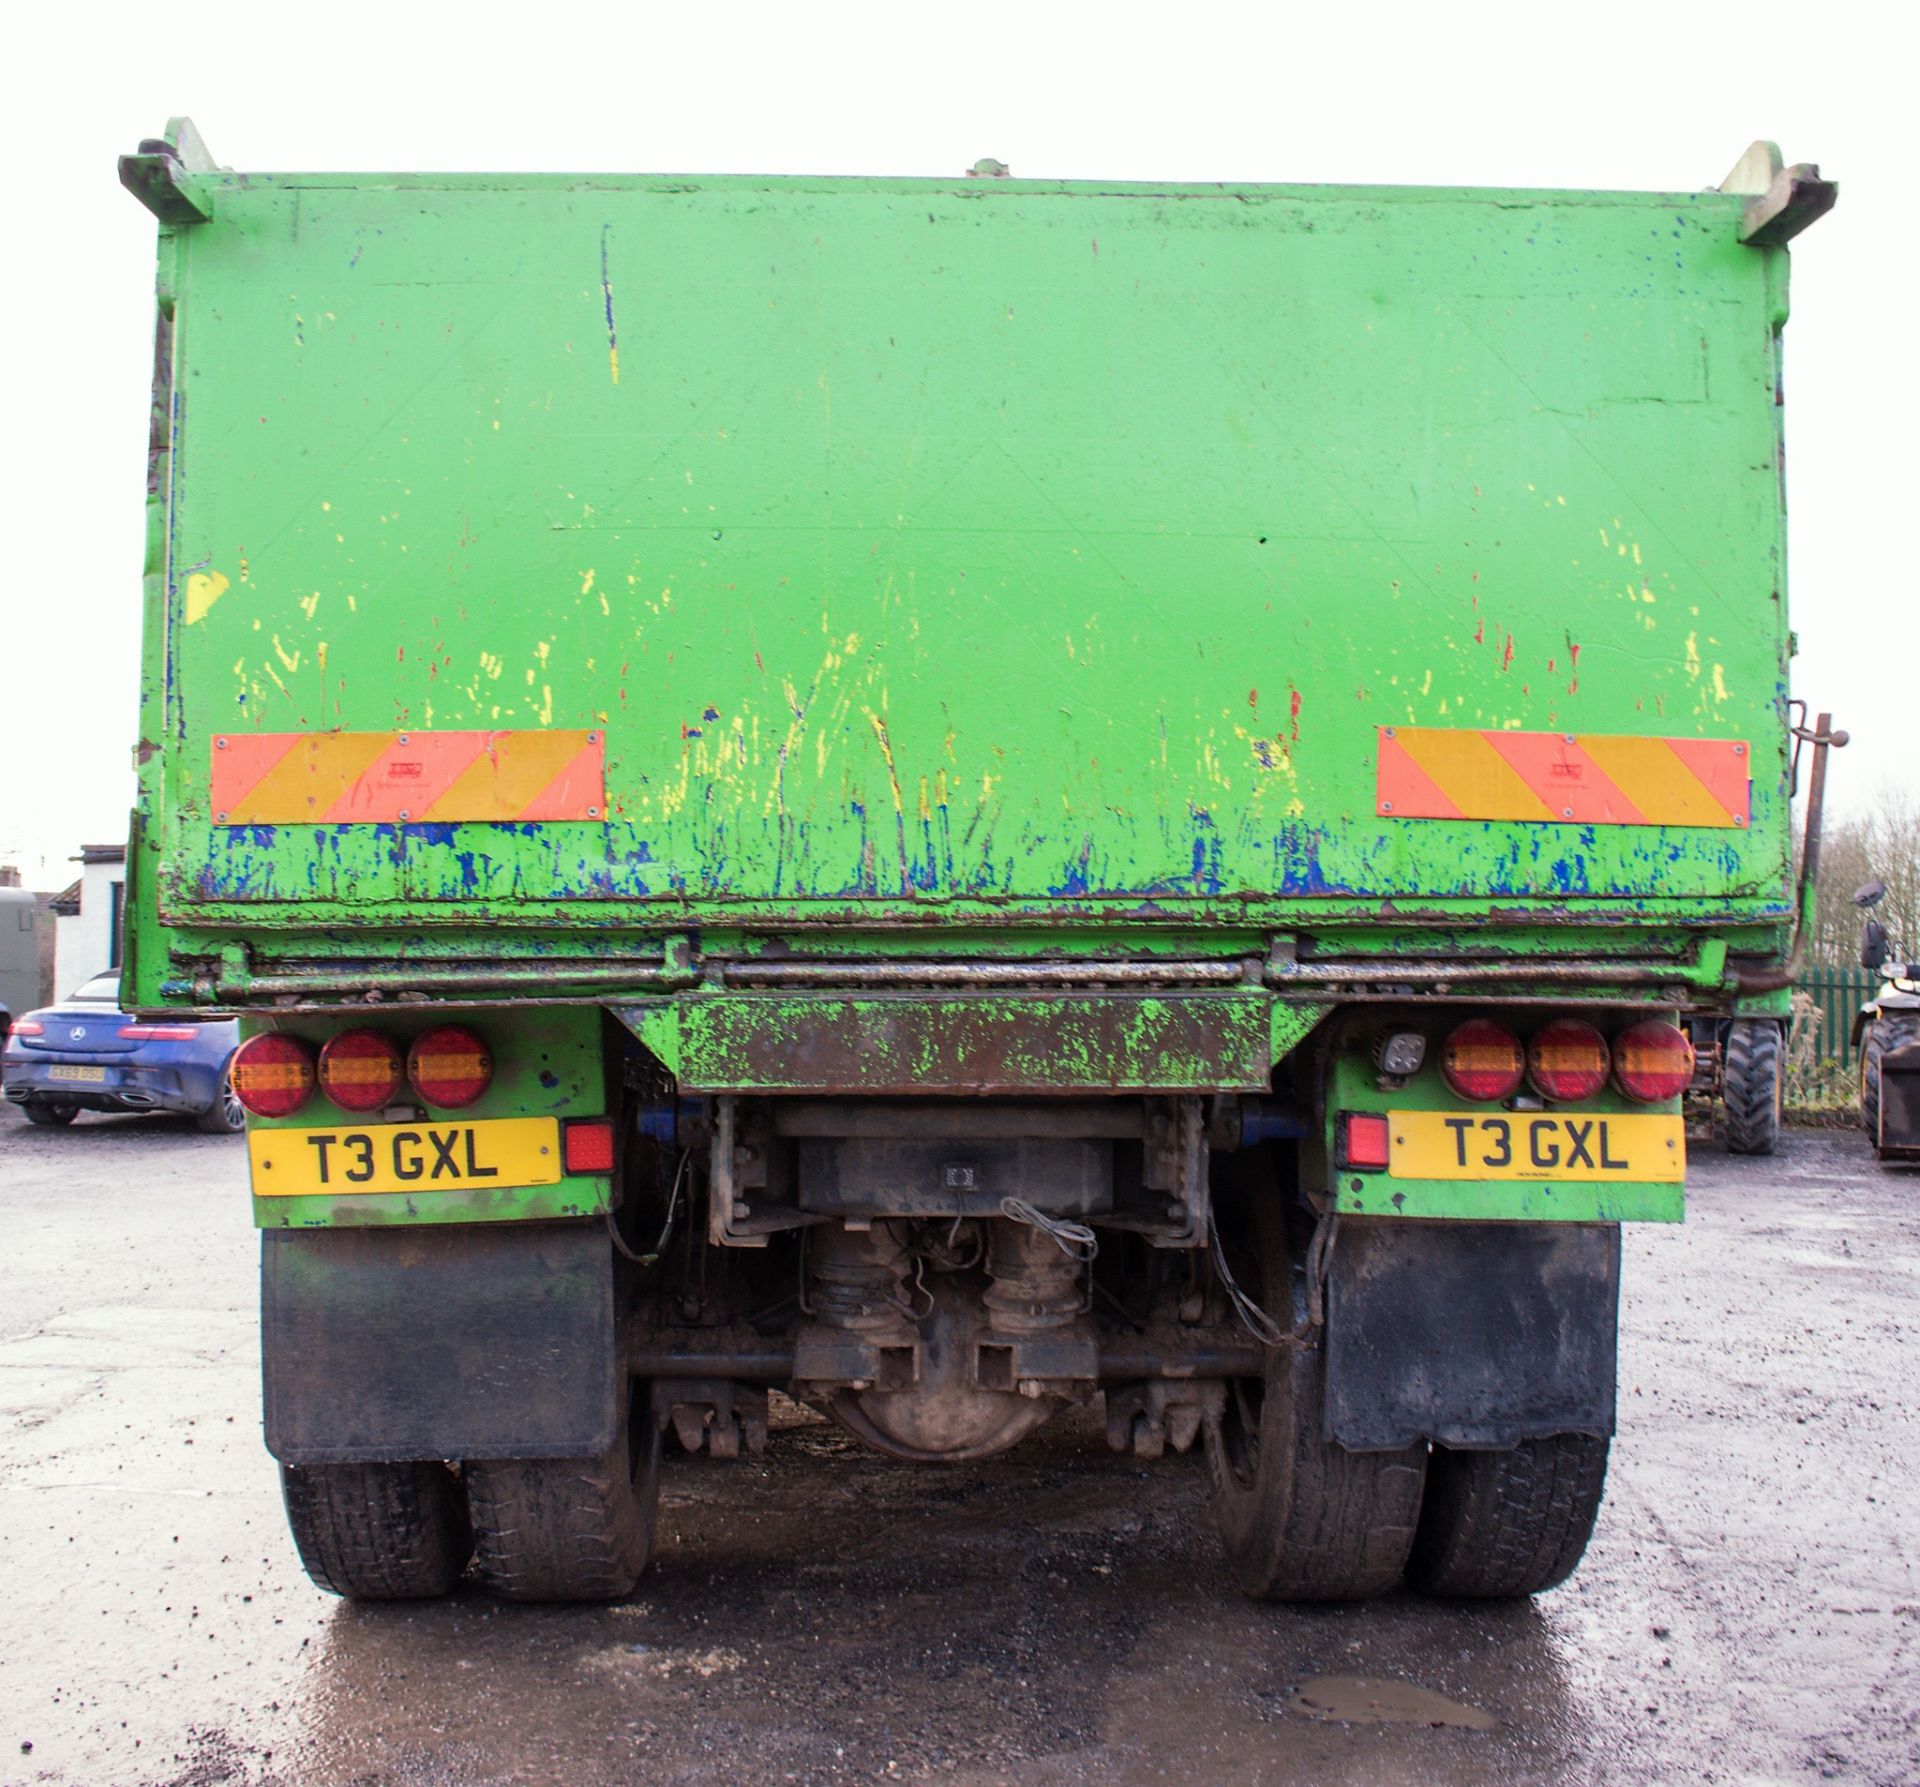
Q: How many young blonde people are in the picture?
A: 0